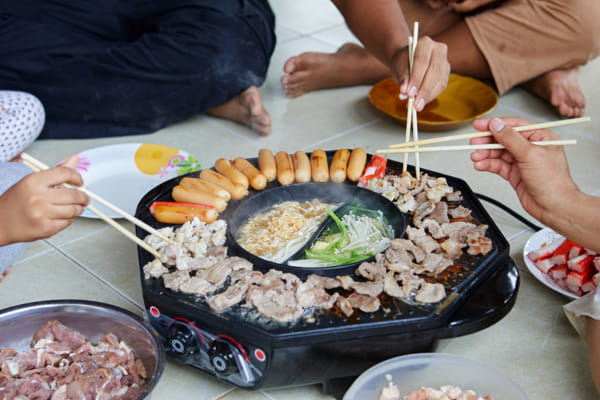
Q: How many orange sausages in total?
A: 12